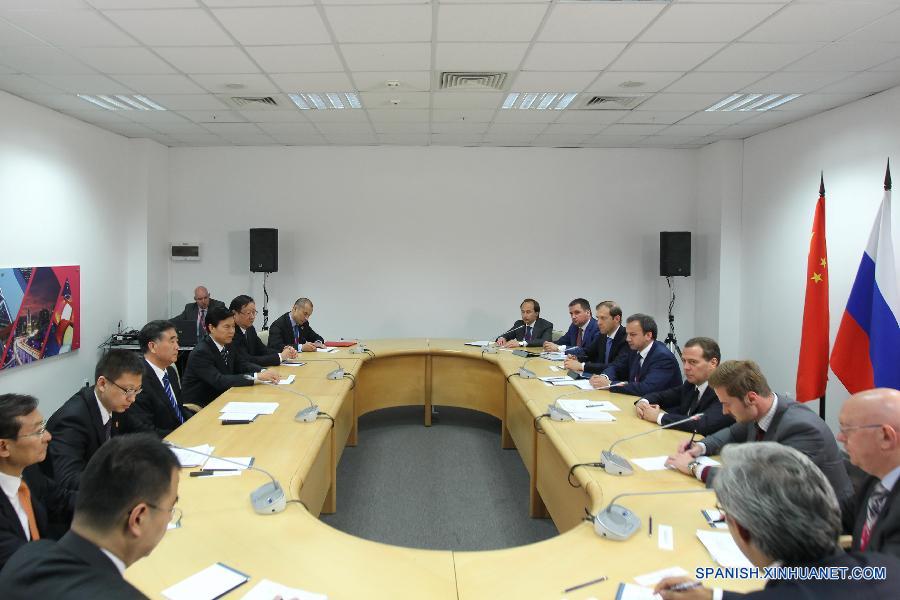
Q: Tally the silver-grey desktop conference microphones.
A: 9